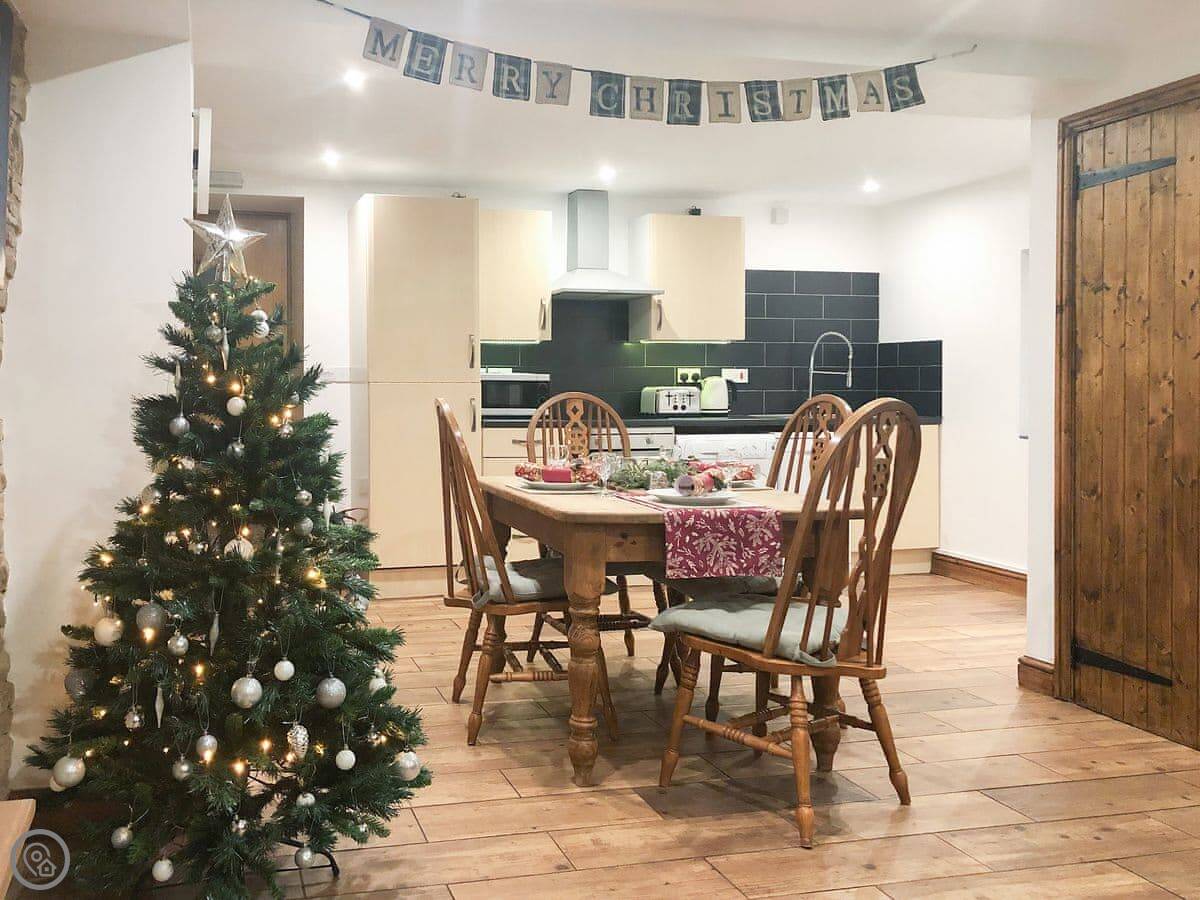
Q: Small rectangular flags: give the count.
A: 14